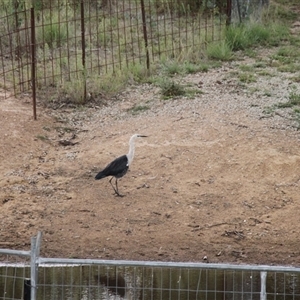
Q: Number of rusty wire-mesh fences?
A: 1